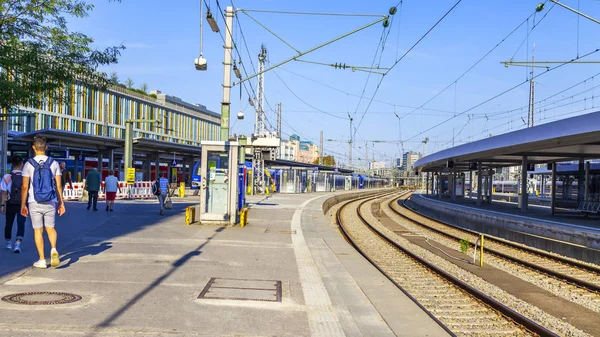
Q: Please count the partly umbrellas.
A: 0